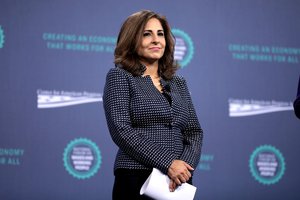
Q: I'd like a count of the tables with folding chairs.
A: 0